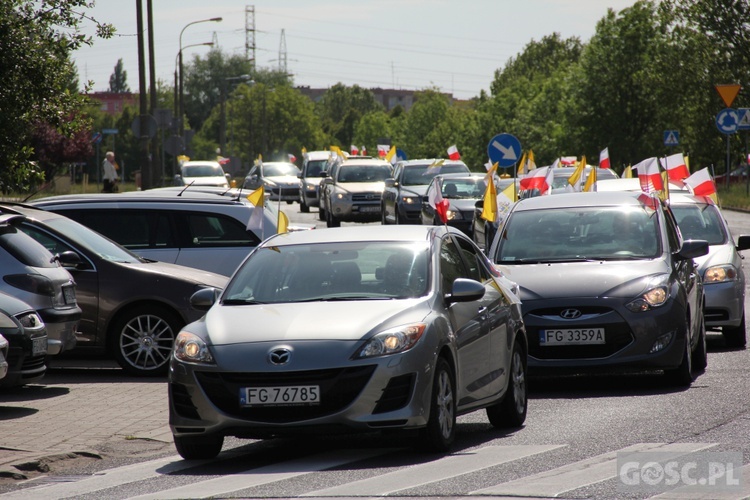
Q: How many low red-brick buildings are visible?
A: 1